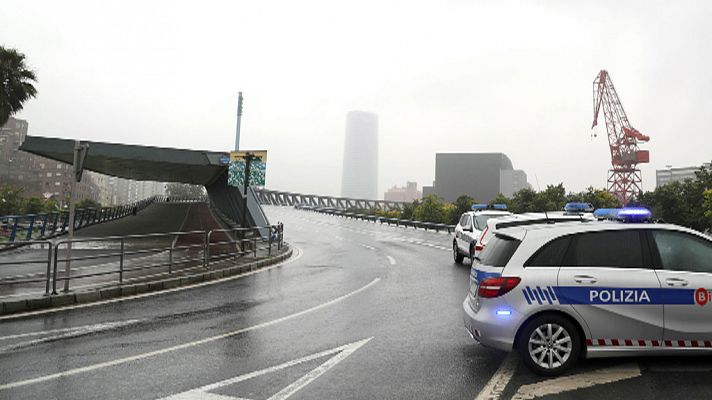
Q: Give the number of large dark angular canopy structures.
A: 1